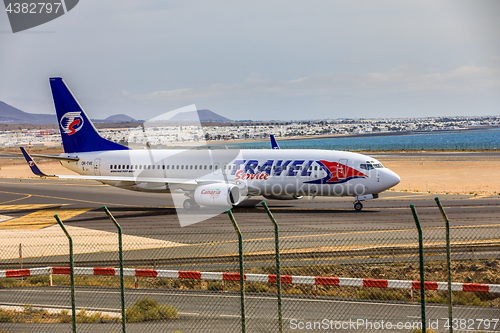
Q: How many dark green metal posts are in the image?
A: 6